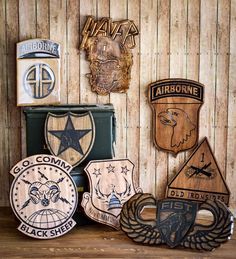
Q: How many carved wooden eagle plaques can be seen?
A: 1